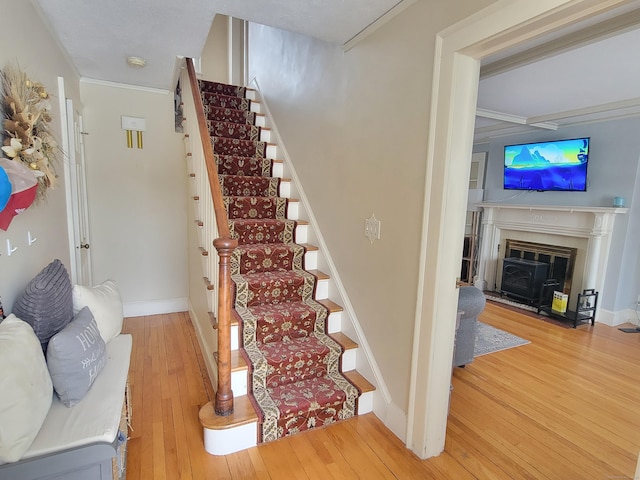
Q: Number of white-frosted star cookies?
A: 0